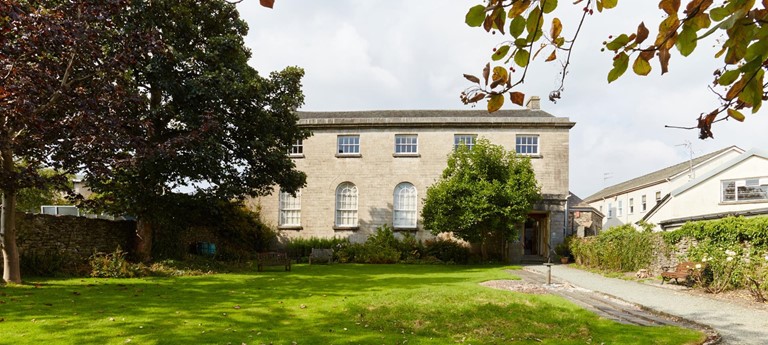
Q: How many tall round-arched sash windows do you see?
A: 3